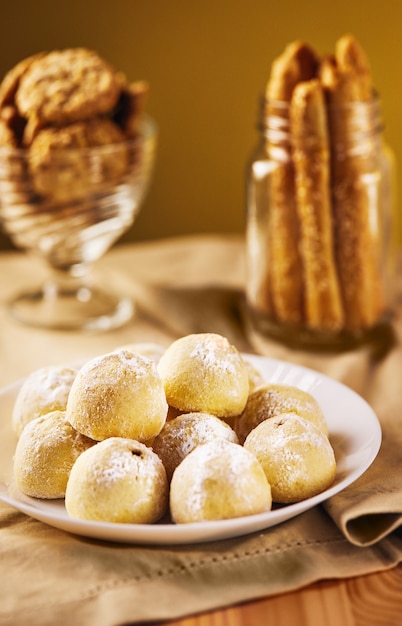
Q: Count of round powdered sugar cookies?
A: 11